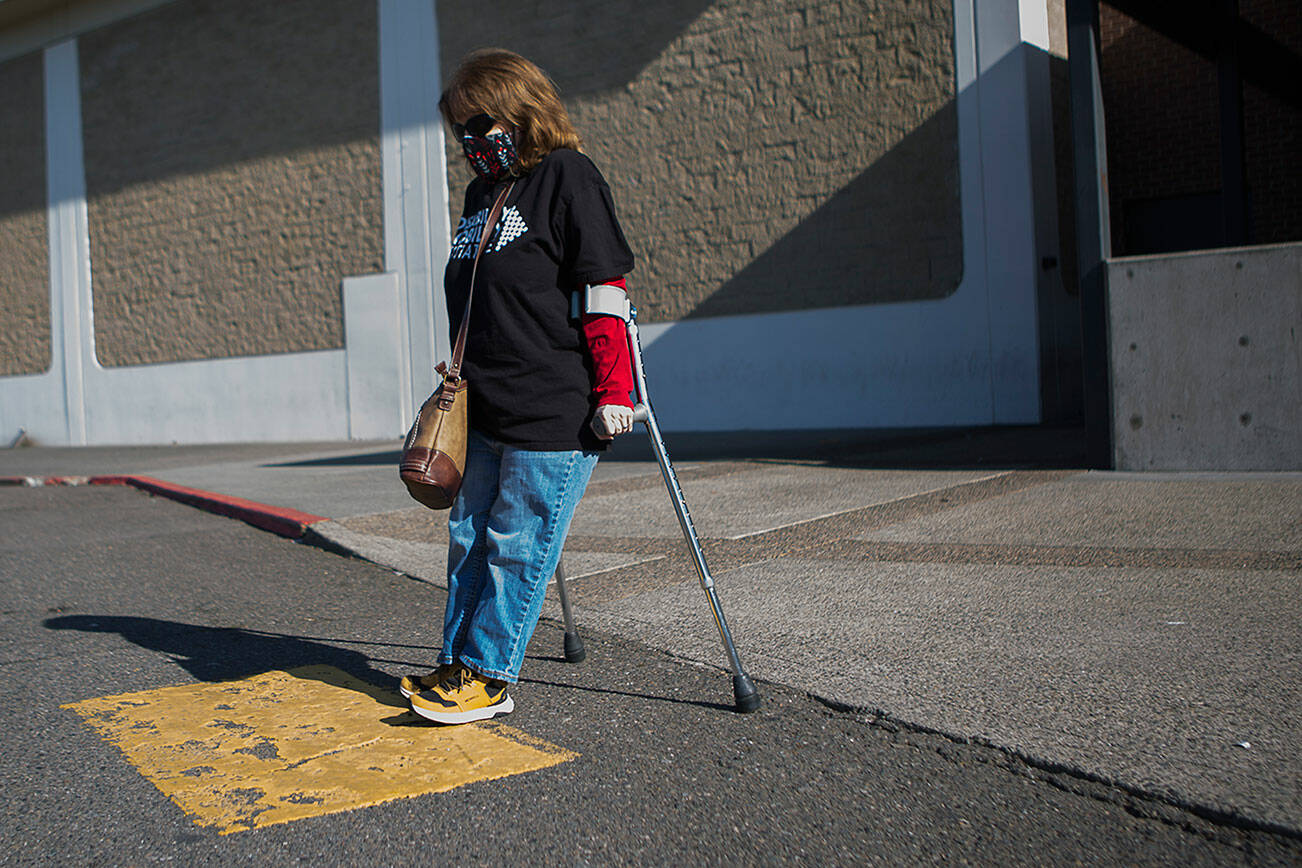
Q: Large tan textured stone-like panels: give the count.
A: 3